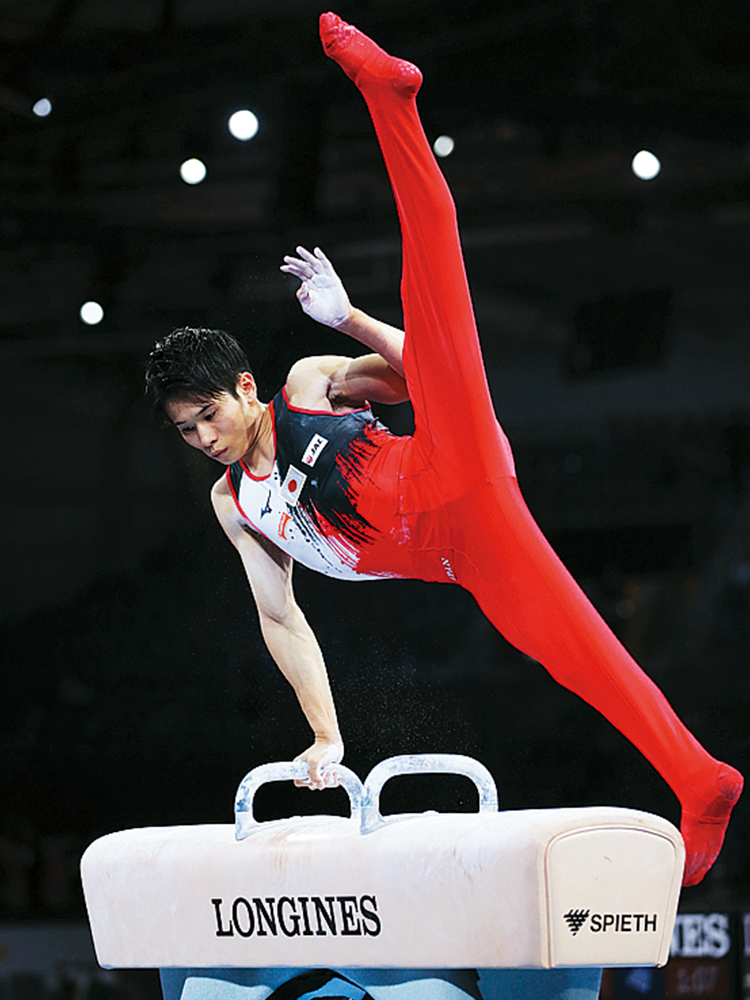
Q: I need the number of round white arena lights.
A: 6